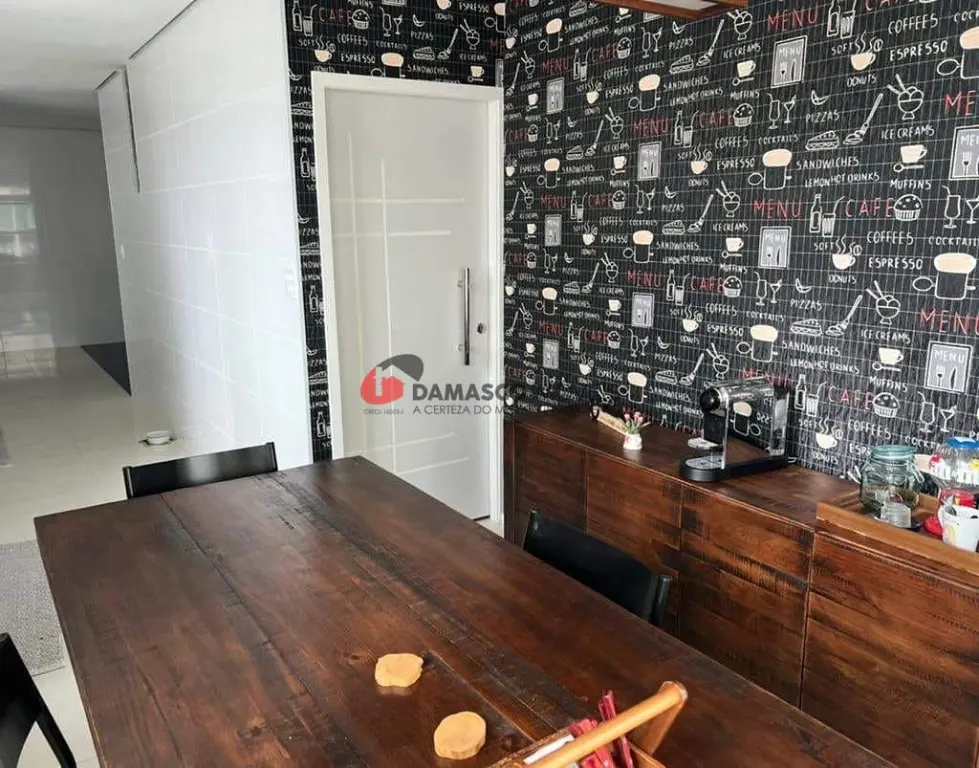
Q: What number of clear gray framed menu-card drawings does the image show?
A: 9